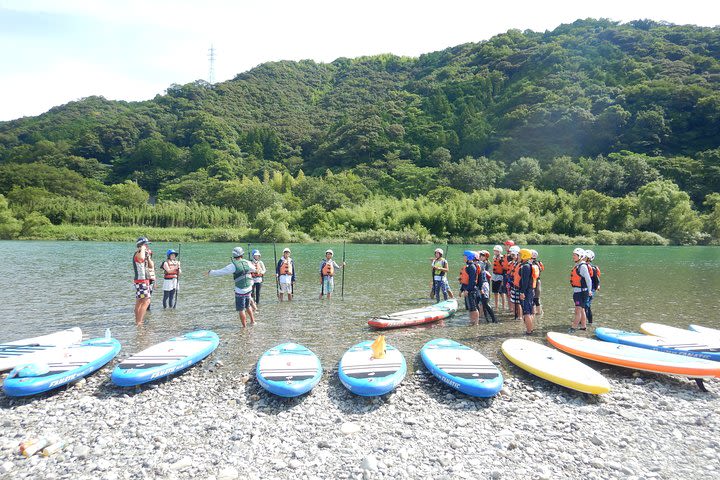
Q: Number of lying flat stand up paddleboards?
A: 12